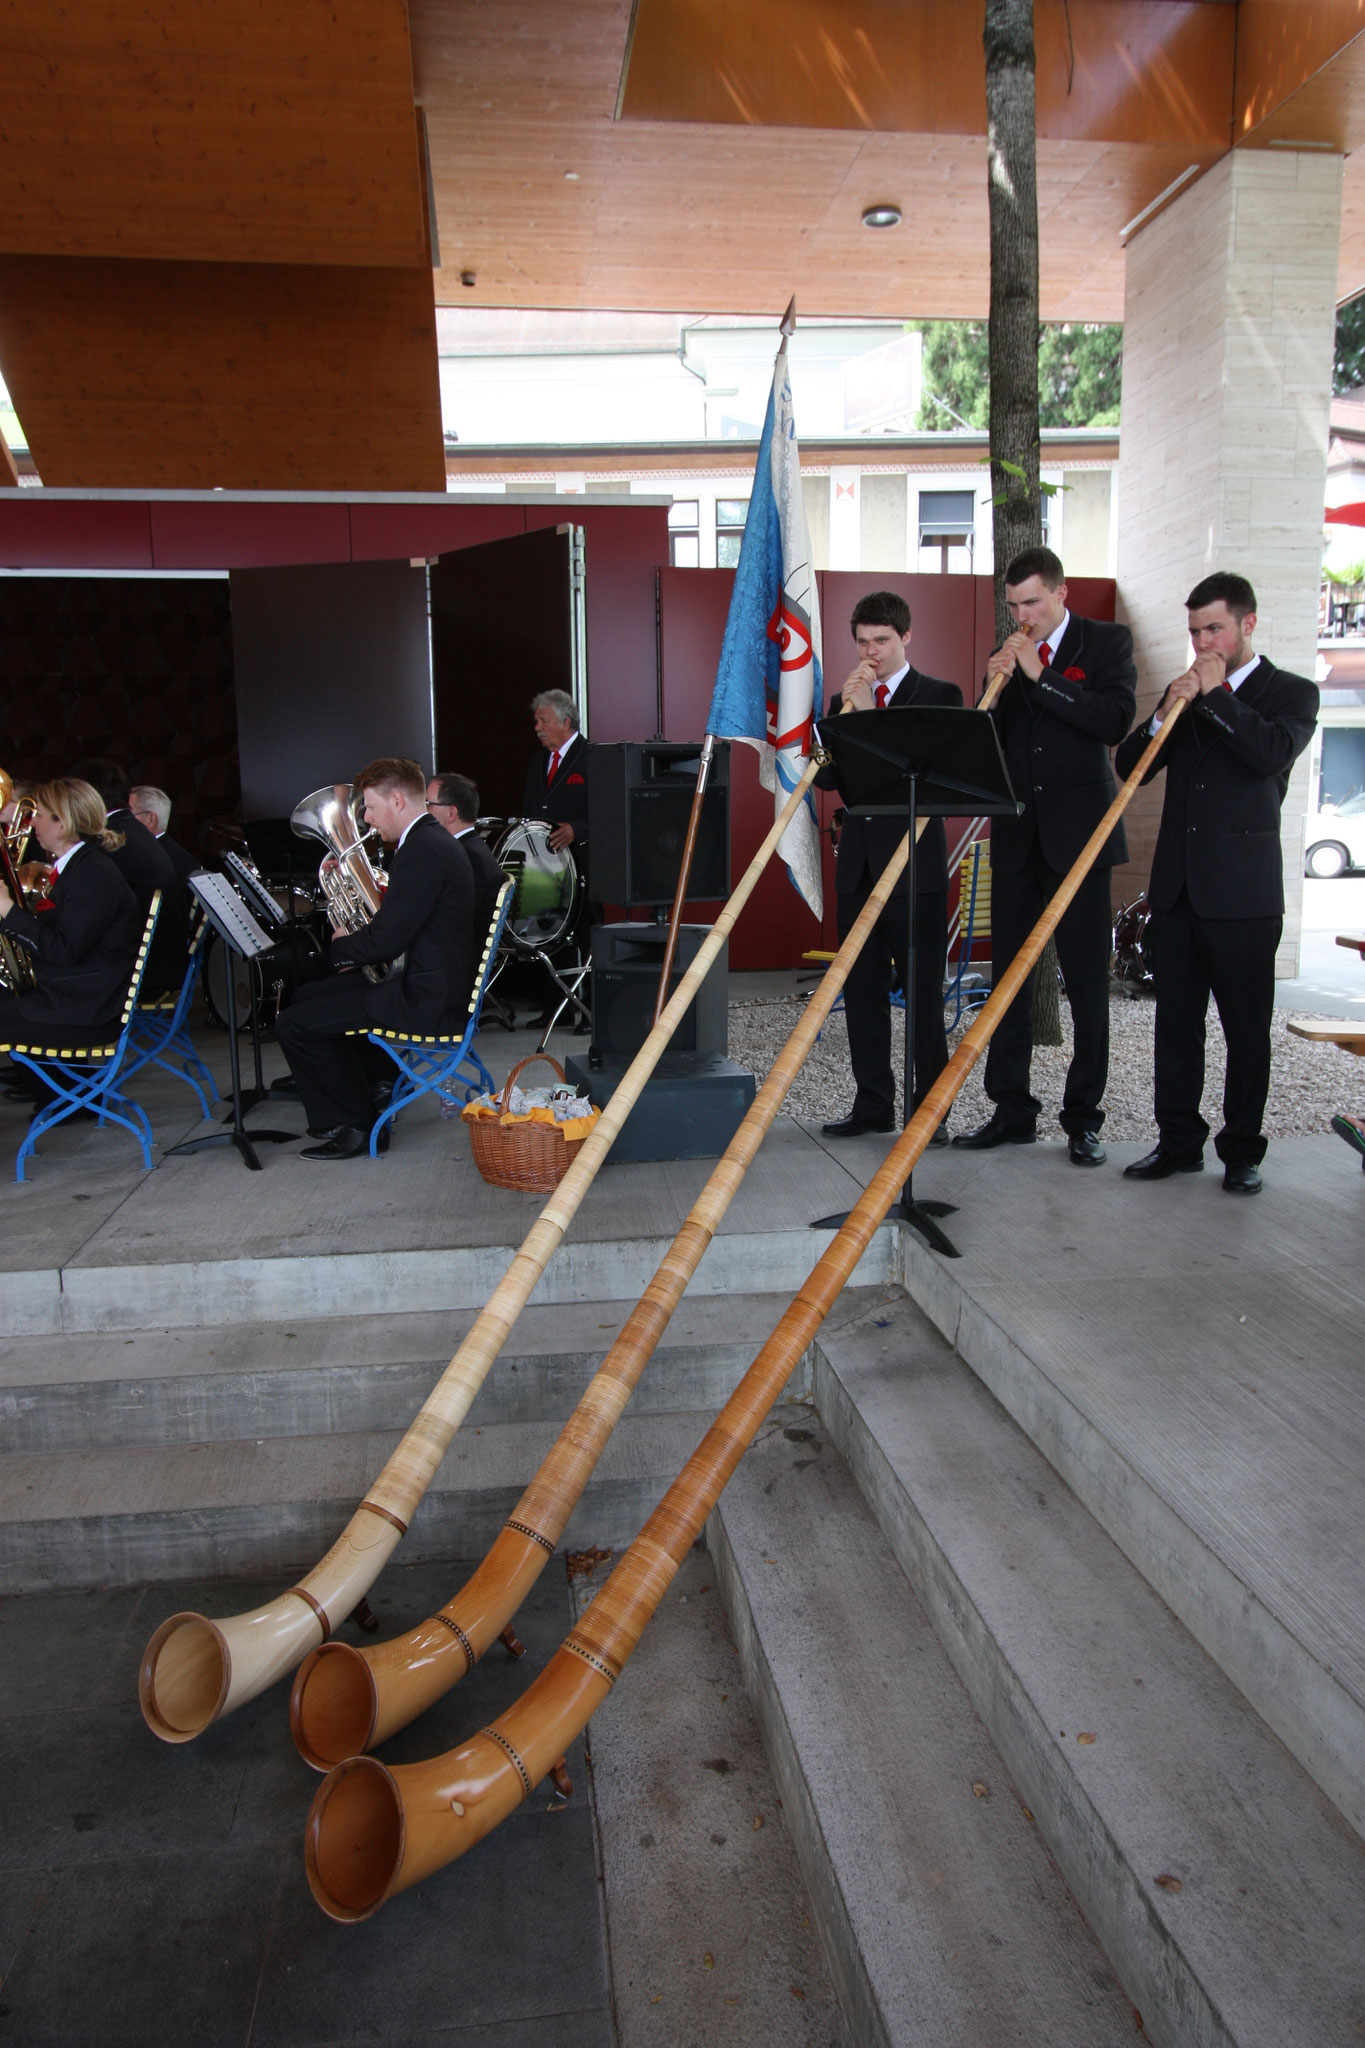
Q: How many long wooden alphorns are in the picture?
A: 3